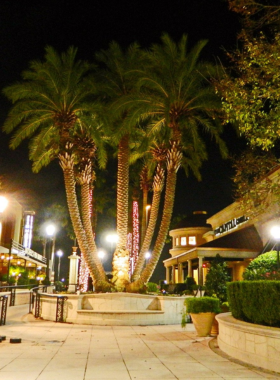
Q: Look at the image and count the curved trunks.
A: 4